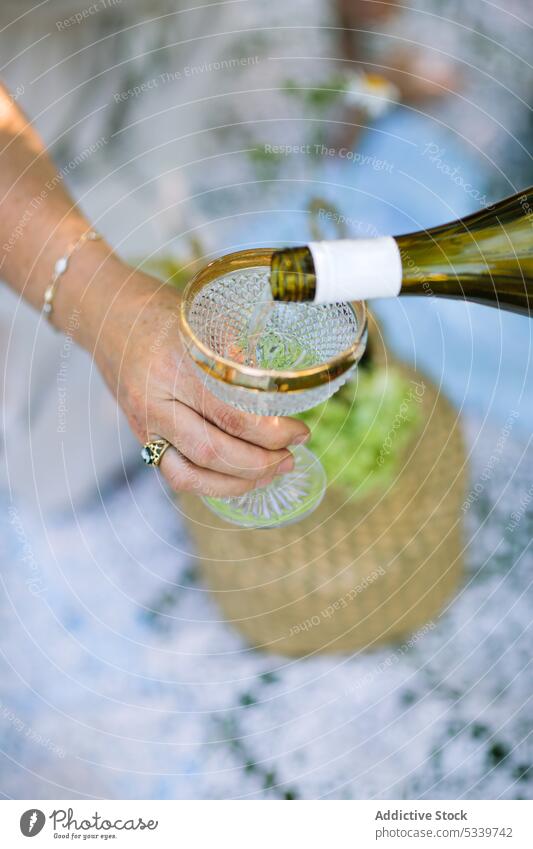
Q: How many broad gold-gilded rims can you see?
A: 1